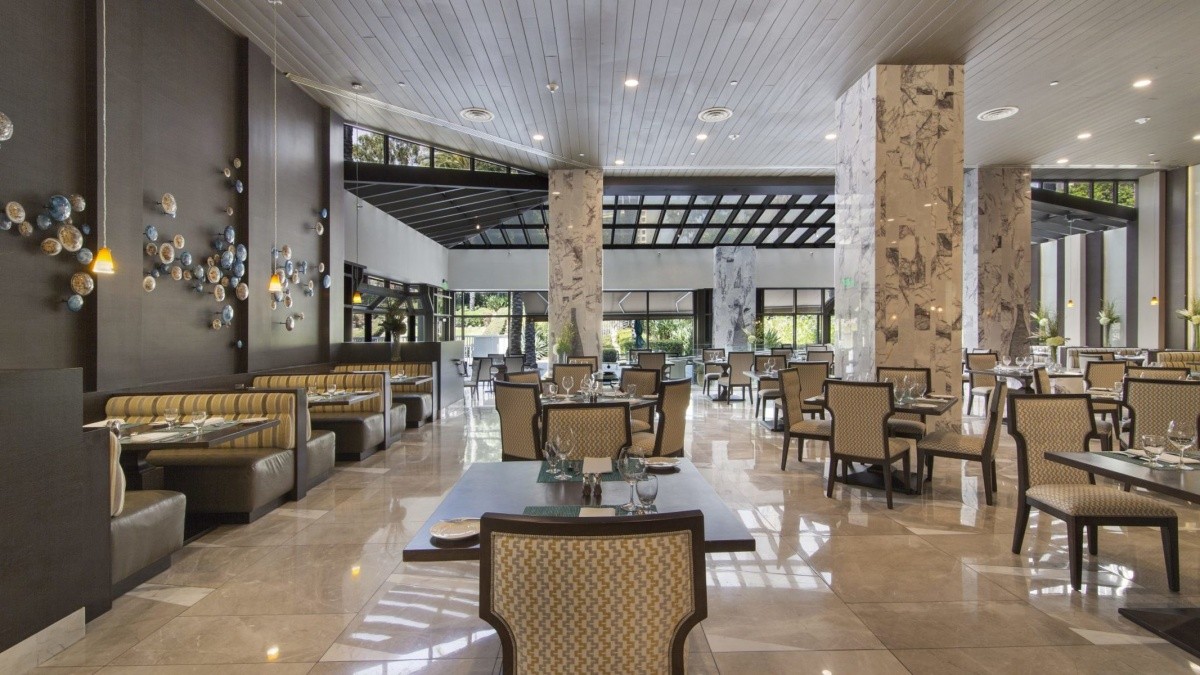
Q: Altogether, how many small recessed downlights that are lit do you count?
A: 9